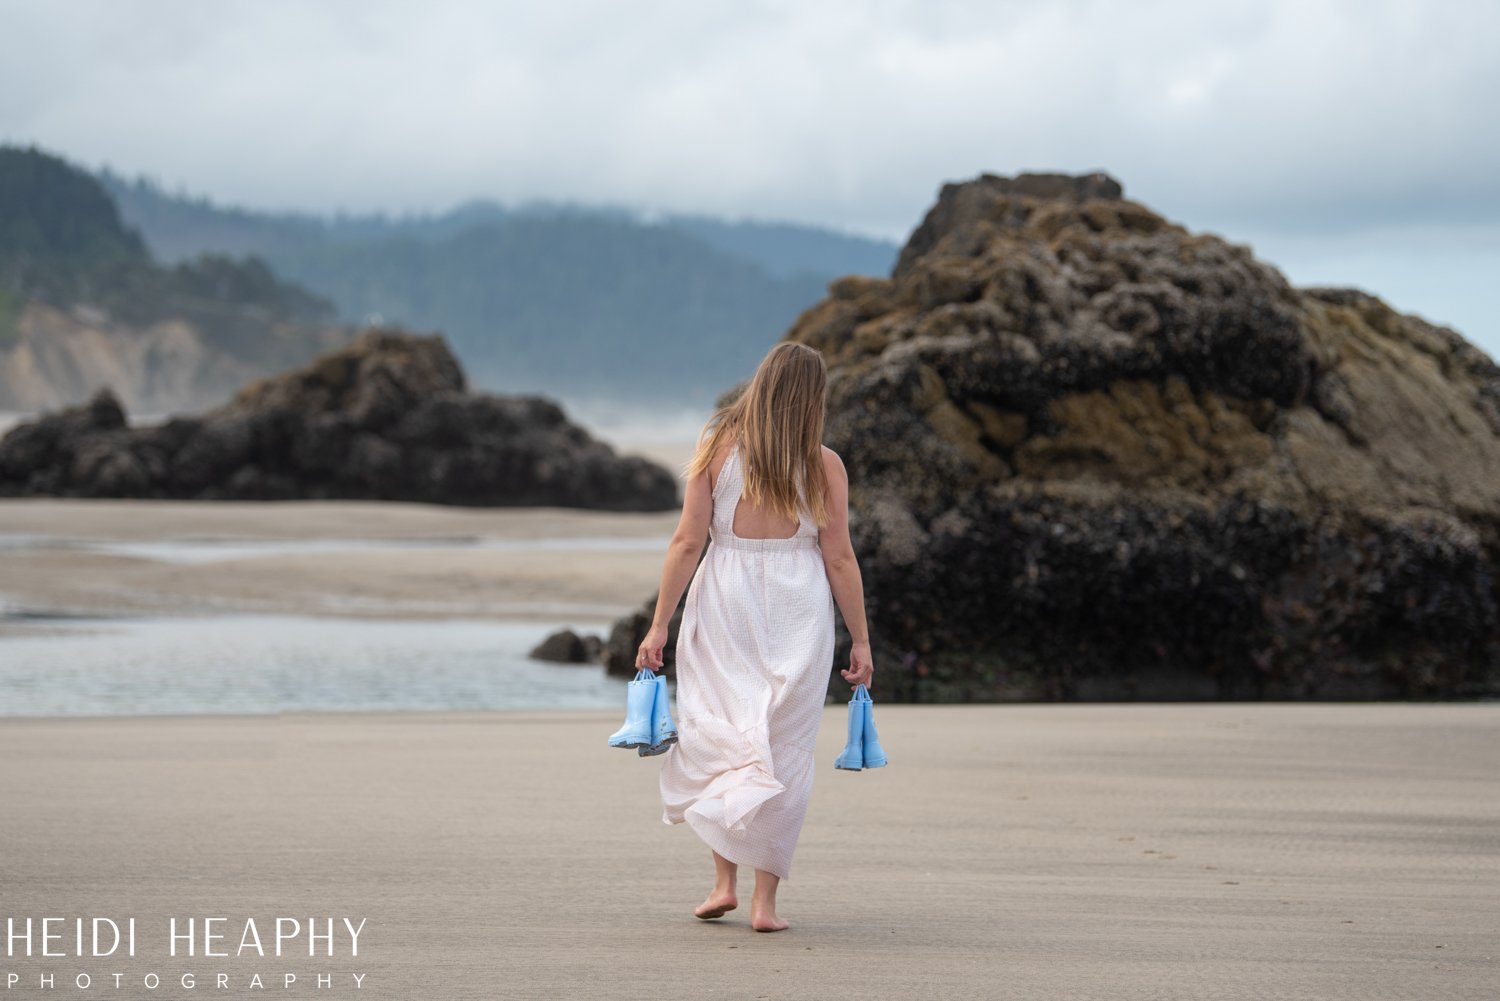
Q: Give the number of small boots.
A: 4